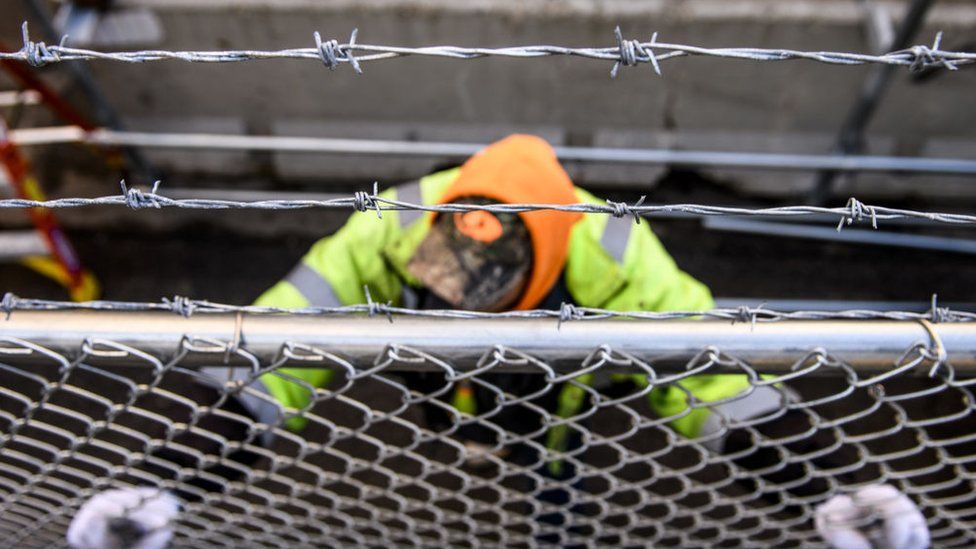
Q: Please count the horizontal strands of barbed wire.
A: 3